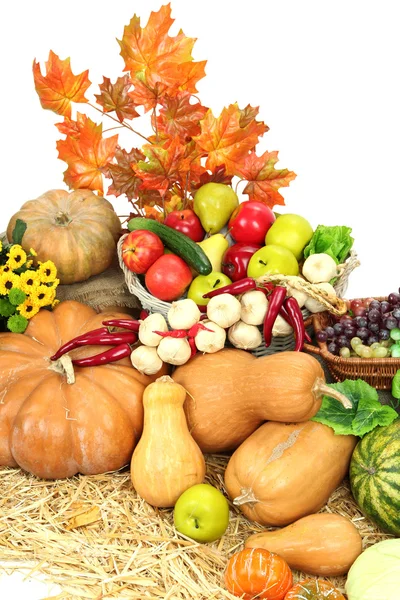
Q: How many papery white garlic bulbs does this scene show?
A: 12